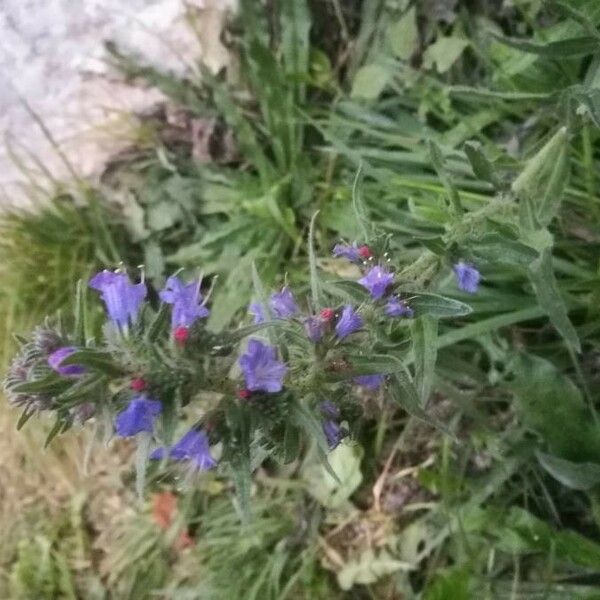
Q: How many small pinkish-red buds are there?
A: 5